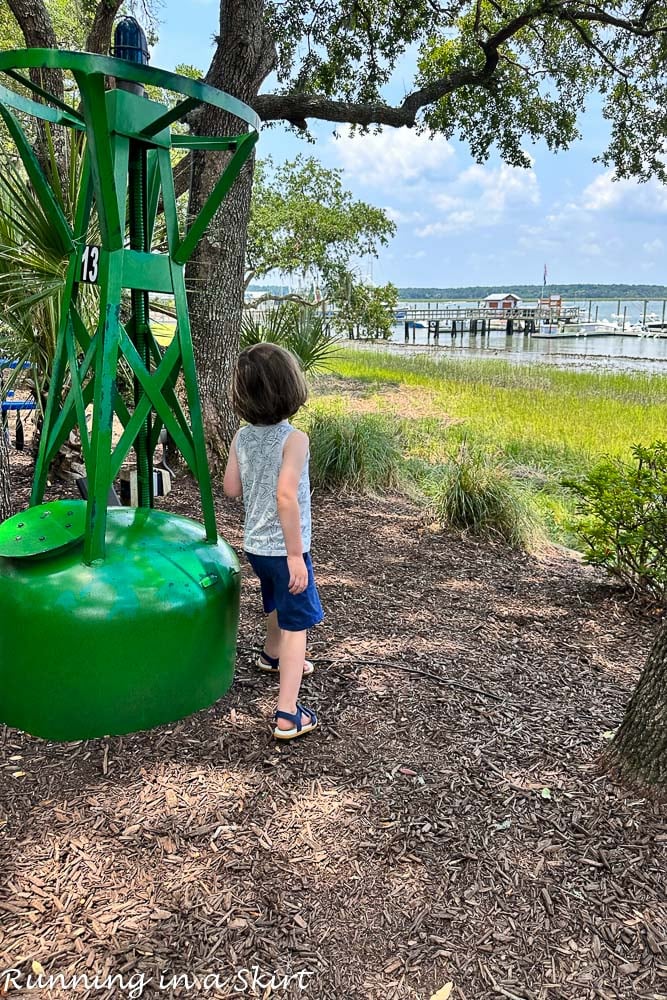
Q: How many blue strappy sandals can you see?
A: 2